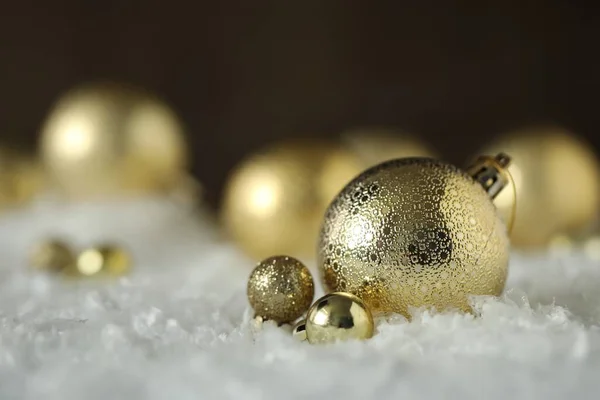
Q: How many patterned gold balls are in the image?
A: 1